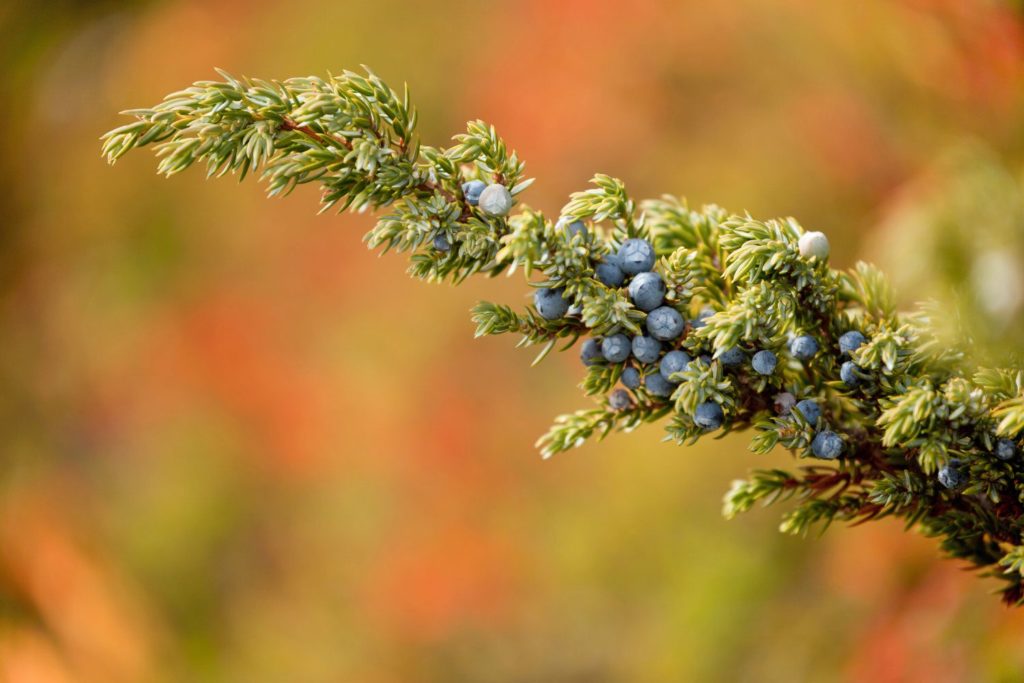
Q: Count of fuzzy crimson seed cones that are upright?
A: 0